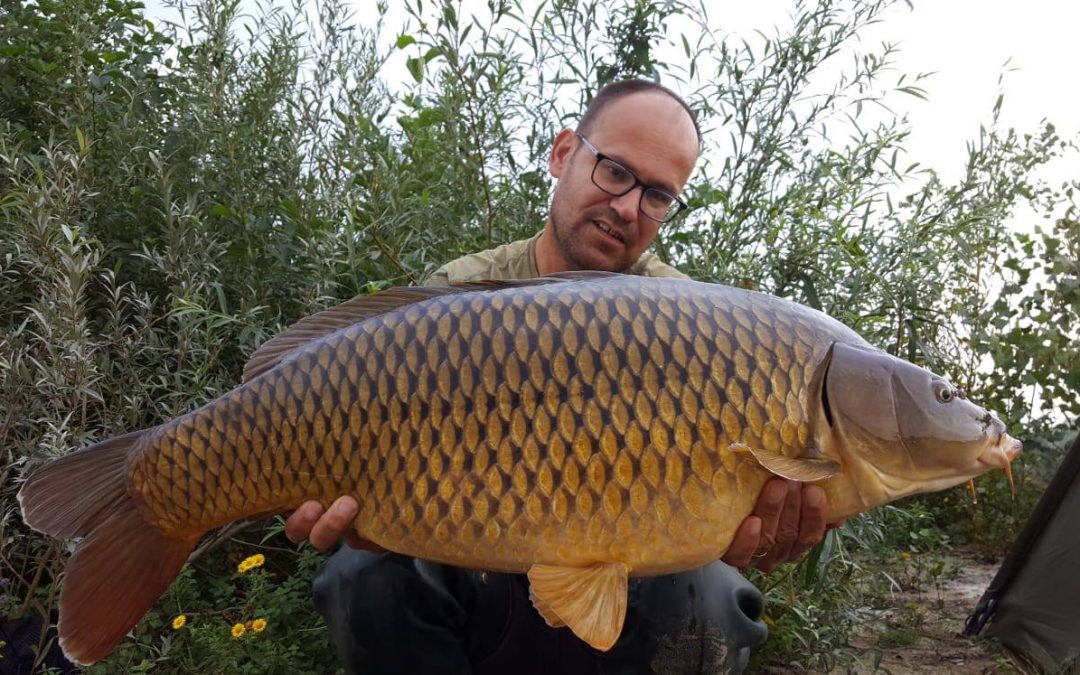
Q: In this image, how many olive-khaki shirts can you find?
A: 1